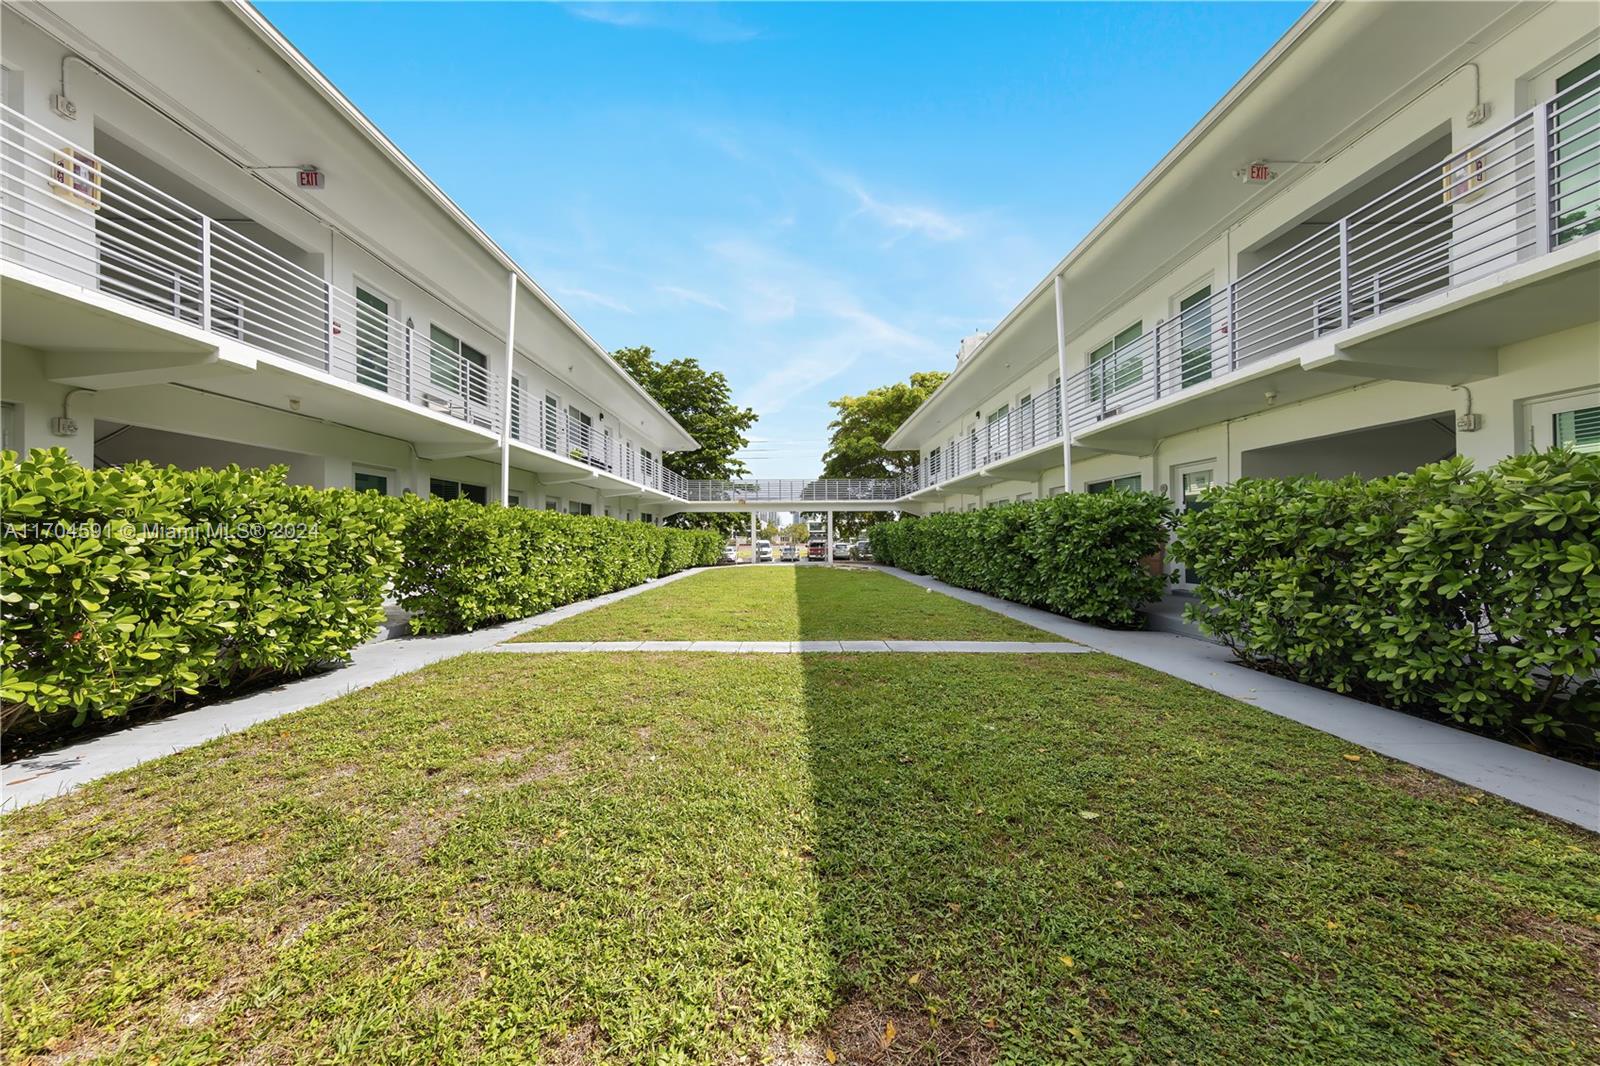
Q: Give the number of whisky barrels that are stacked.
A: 0